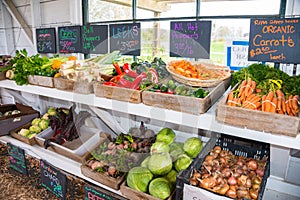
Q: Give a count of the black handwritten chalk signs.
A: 9